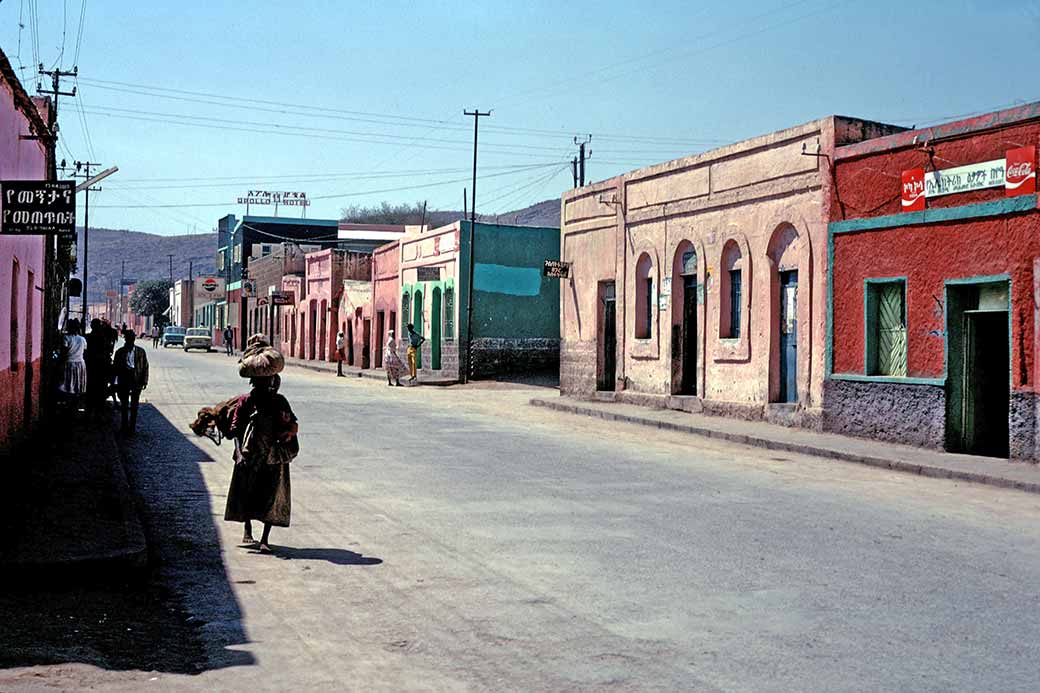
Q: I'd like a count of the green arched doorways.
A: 2